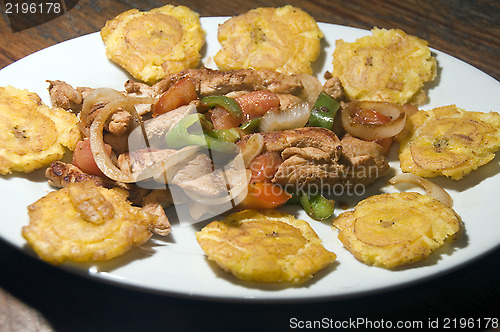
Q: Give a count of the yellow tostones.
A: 8